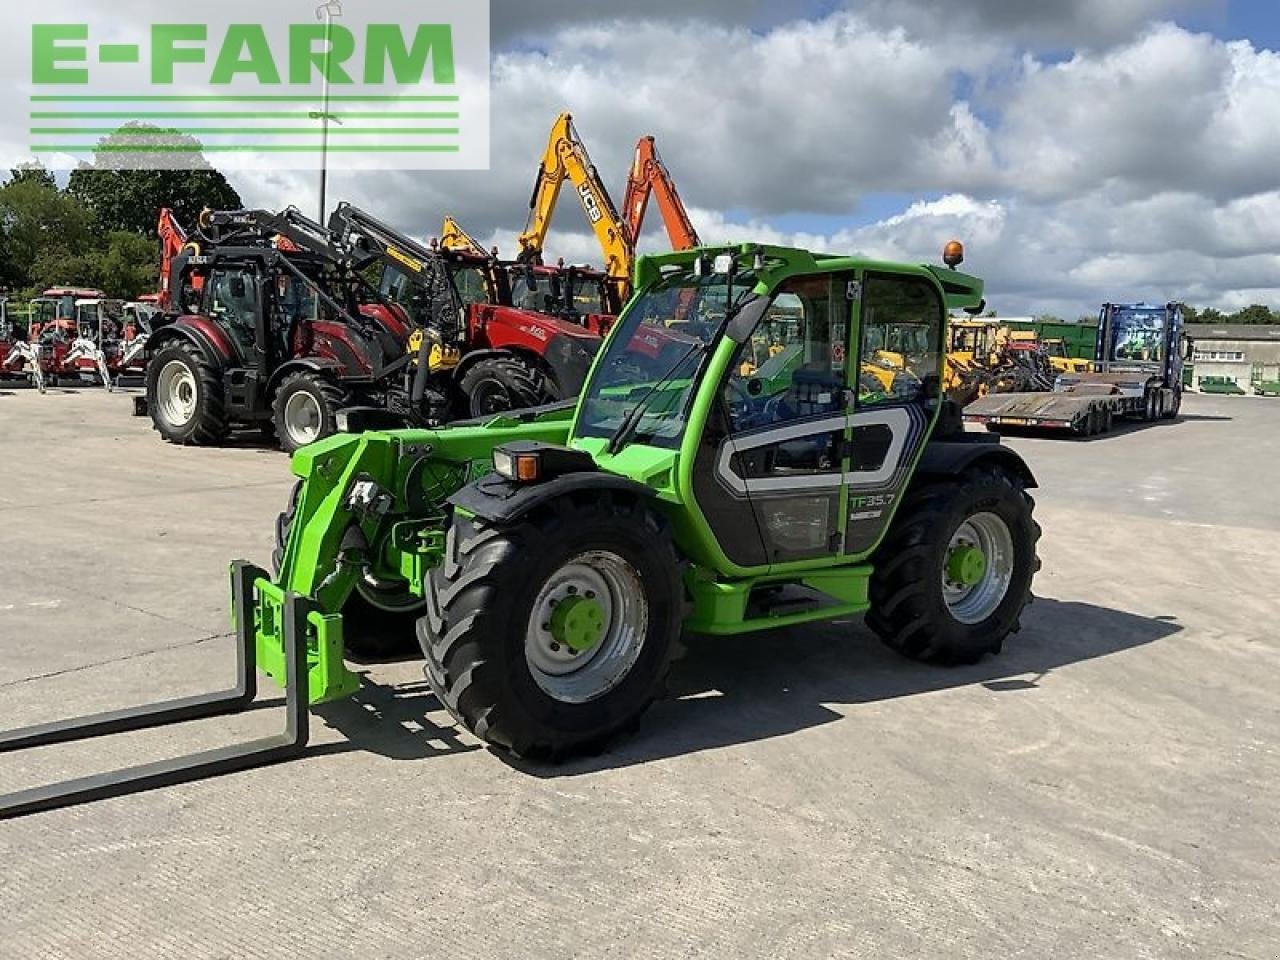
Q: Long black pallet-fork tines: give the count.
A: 2